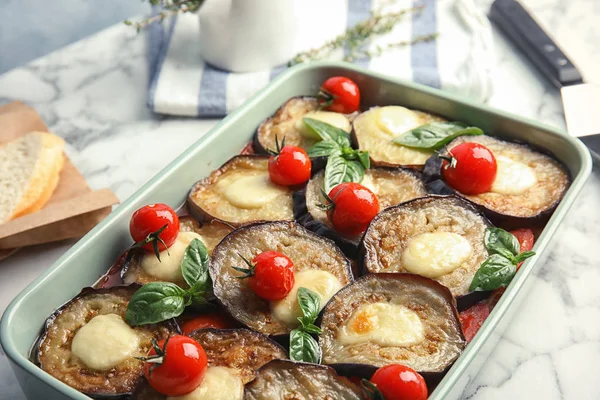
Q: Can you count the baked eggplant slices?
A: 12